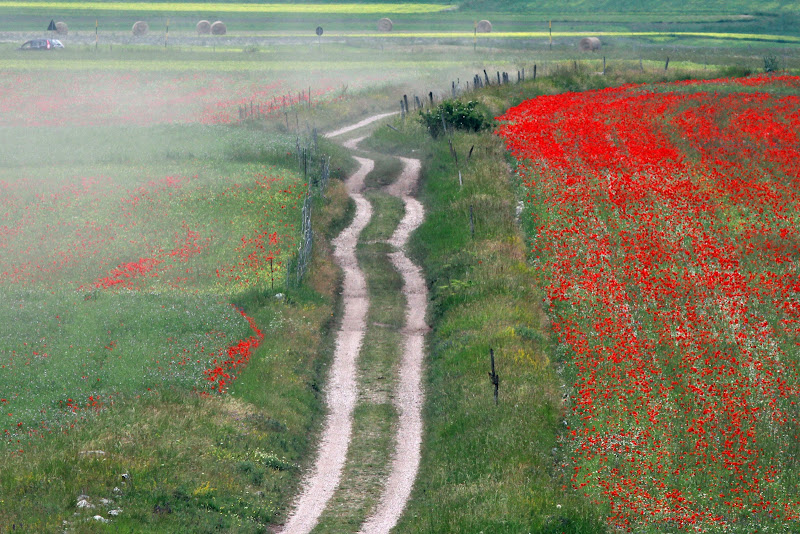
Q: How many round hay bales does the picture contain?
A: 7